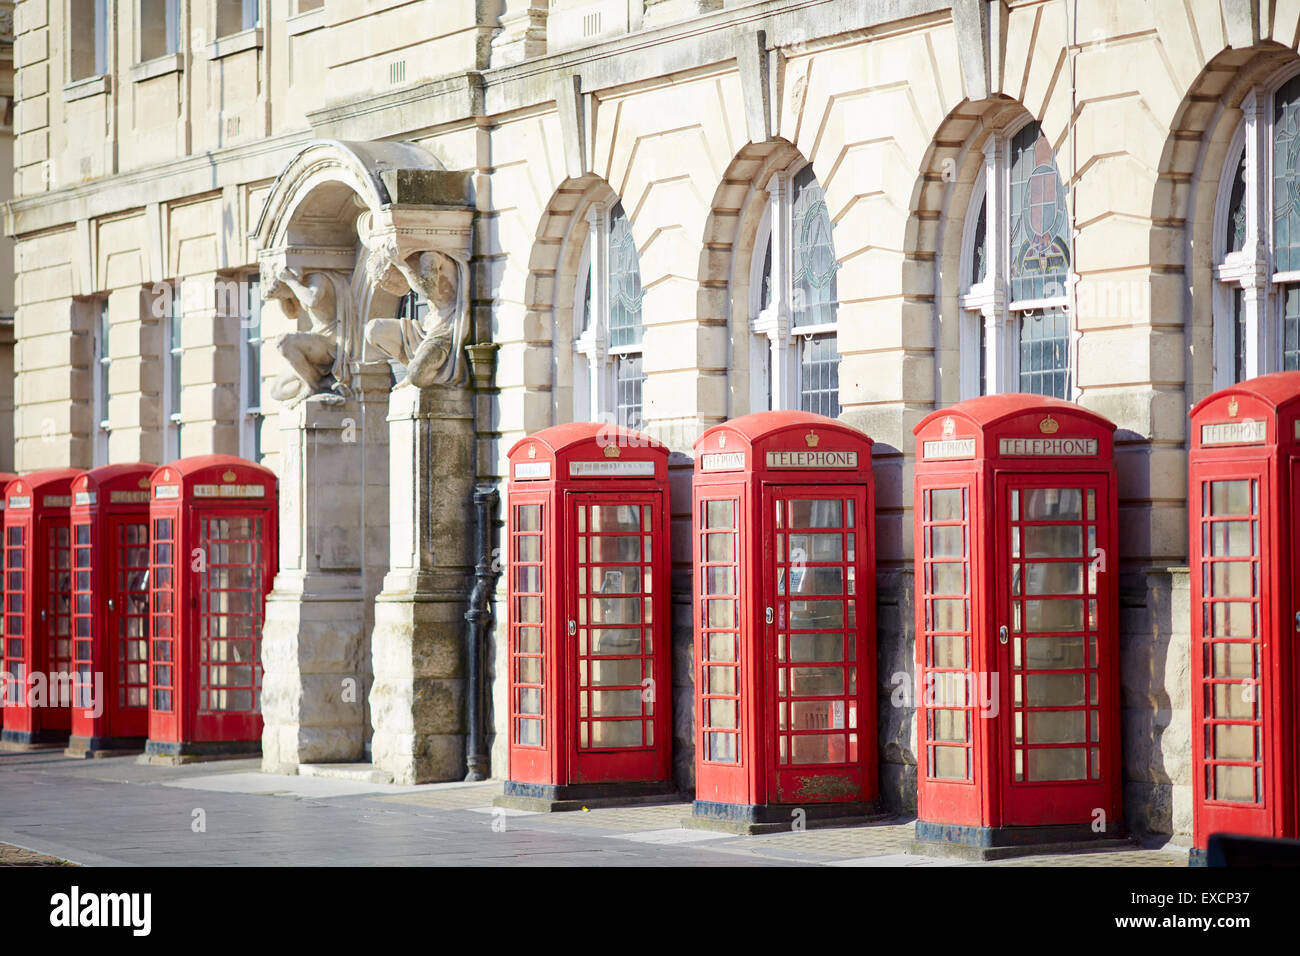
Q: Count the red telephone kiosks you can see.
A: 8